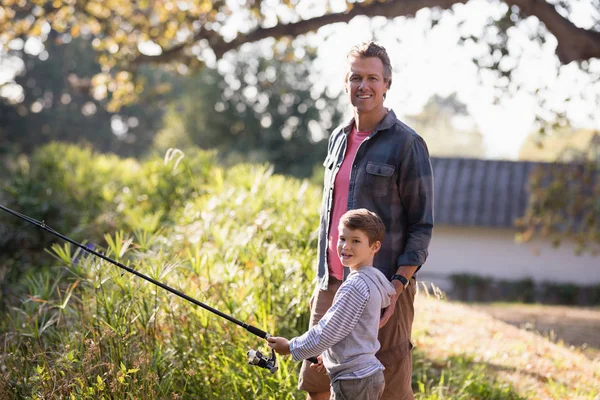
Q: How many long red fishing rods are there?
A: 0